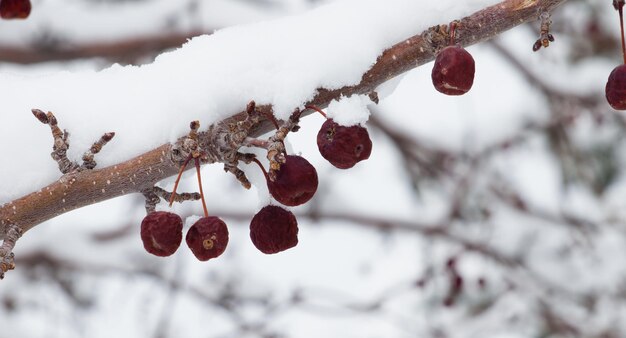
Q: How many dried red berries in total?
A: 8